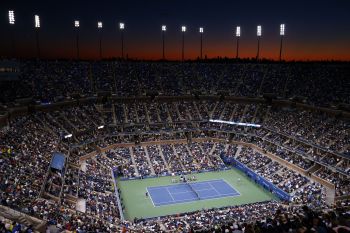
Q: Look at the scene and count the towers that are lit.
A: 11